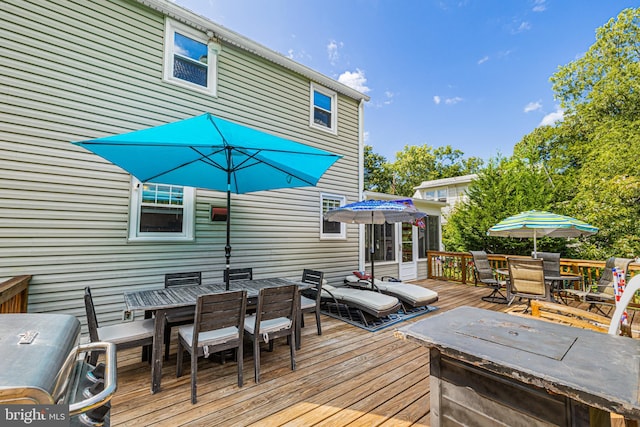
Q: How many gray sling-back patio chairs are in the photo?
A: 4